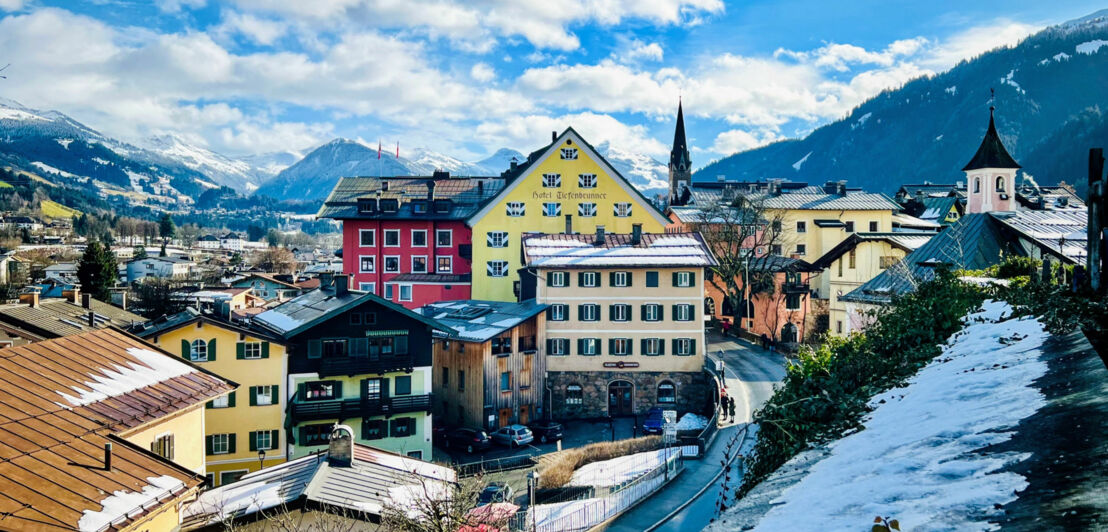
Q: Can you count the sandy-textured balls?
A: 0